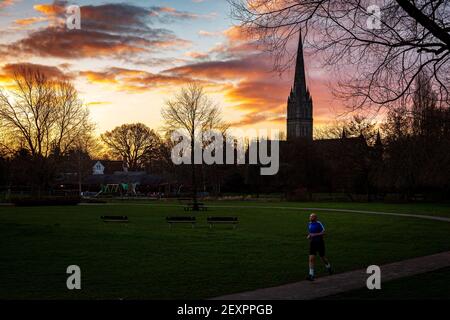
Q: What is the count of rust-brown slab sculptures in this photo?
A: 0